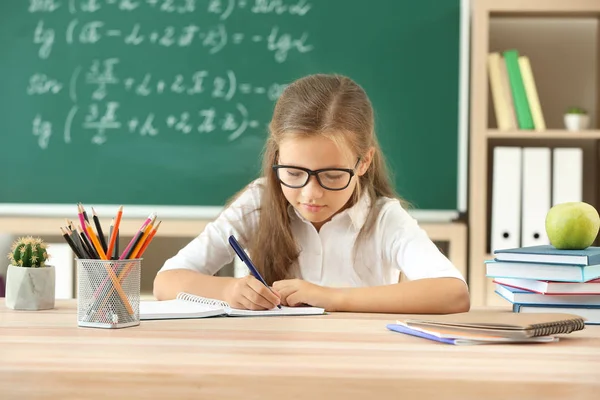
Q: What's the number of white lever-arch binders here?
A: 3